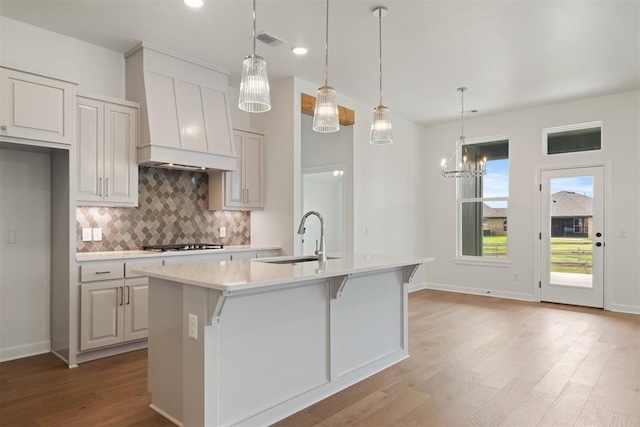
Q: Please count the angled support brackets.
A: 3